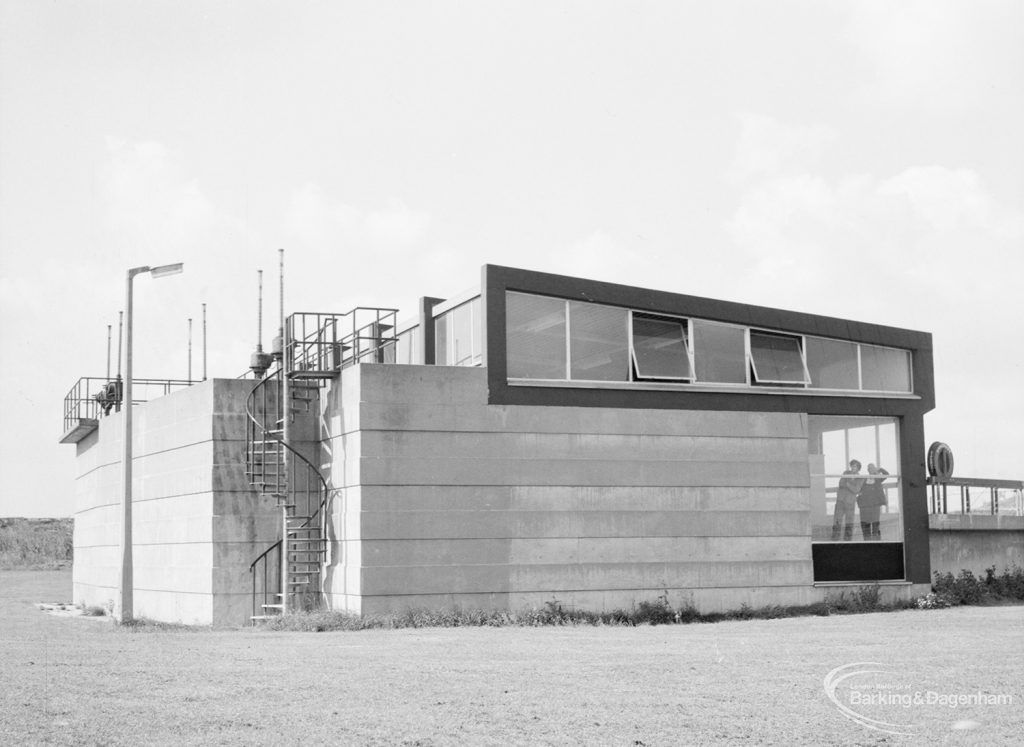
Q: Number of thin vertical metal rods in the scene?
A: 6